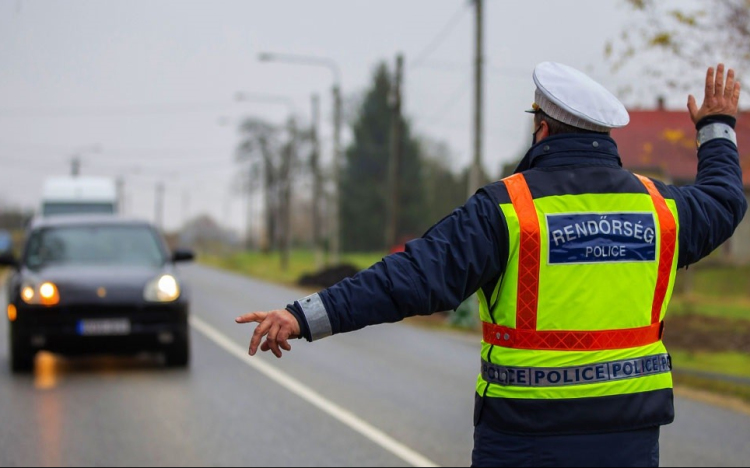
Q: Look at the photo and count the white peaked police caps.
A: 1